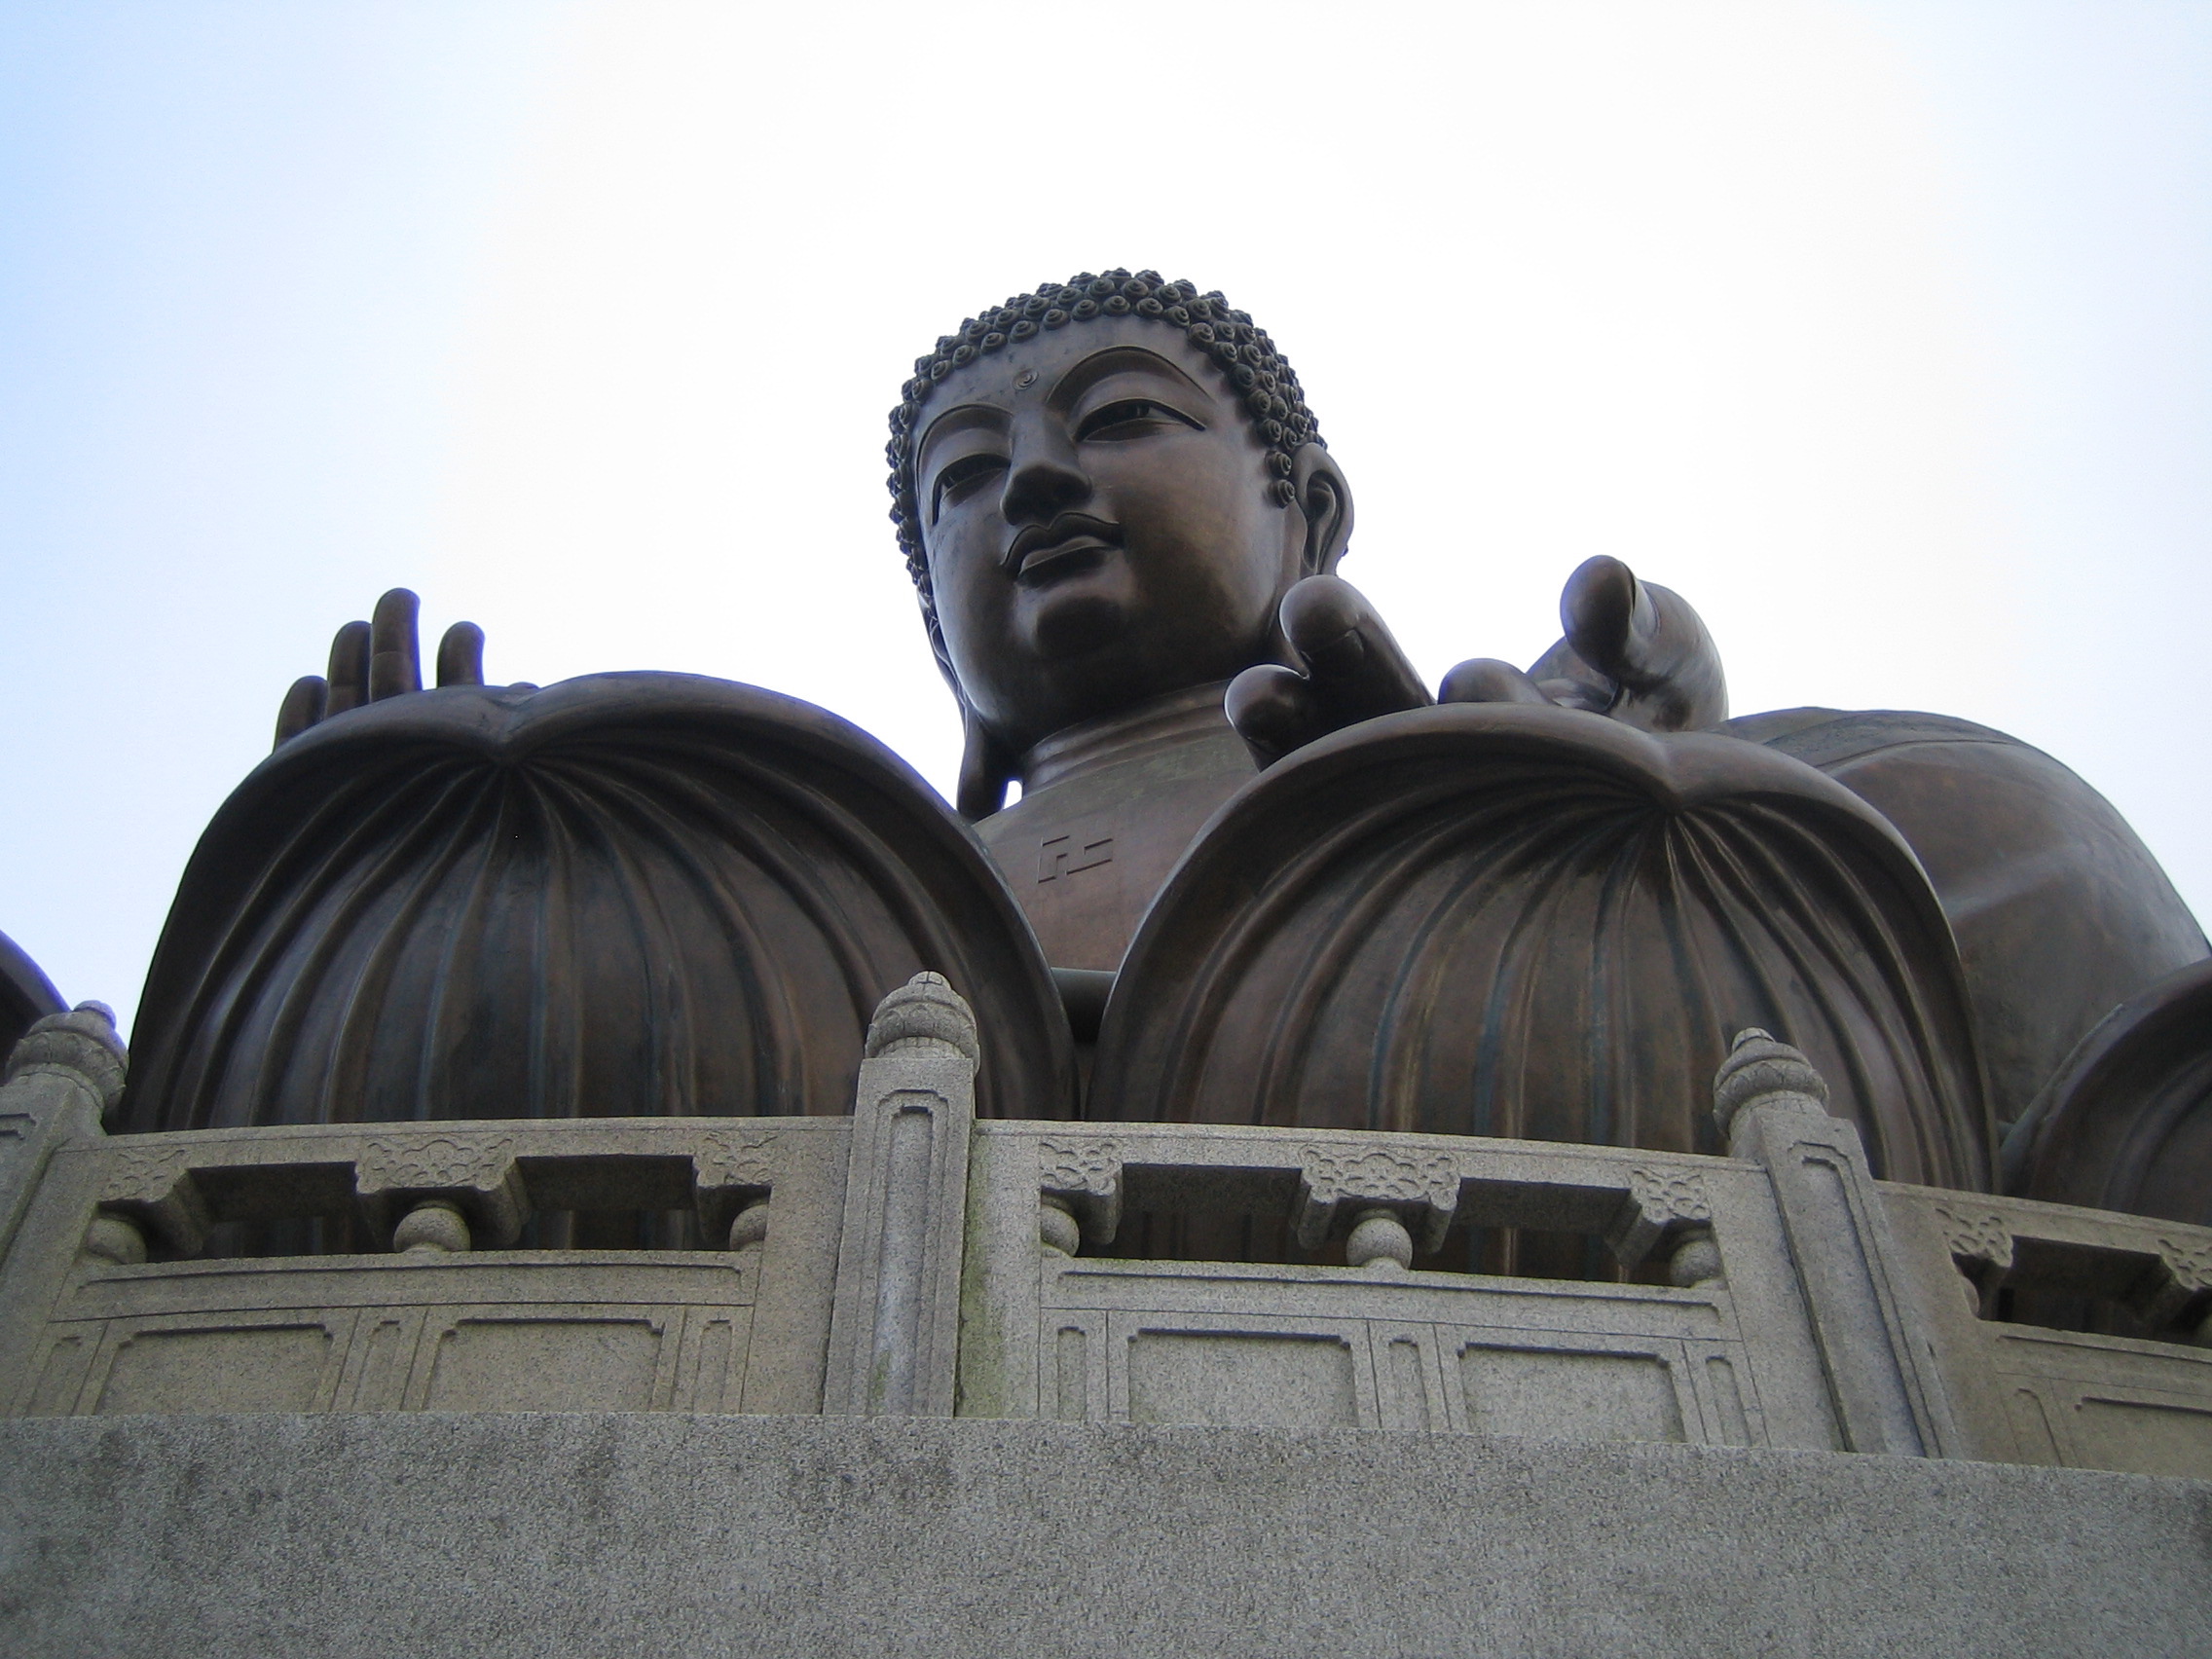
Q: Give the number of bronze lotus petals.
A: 4